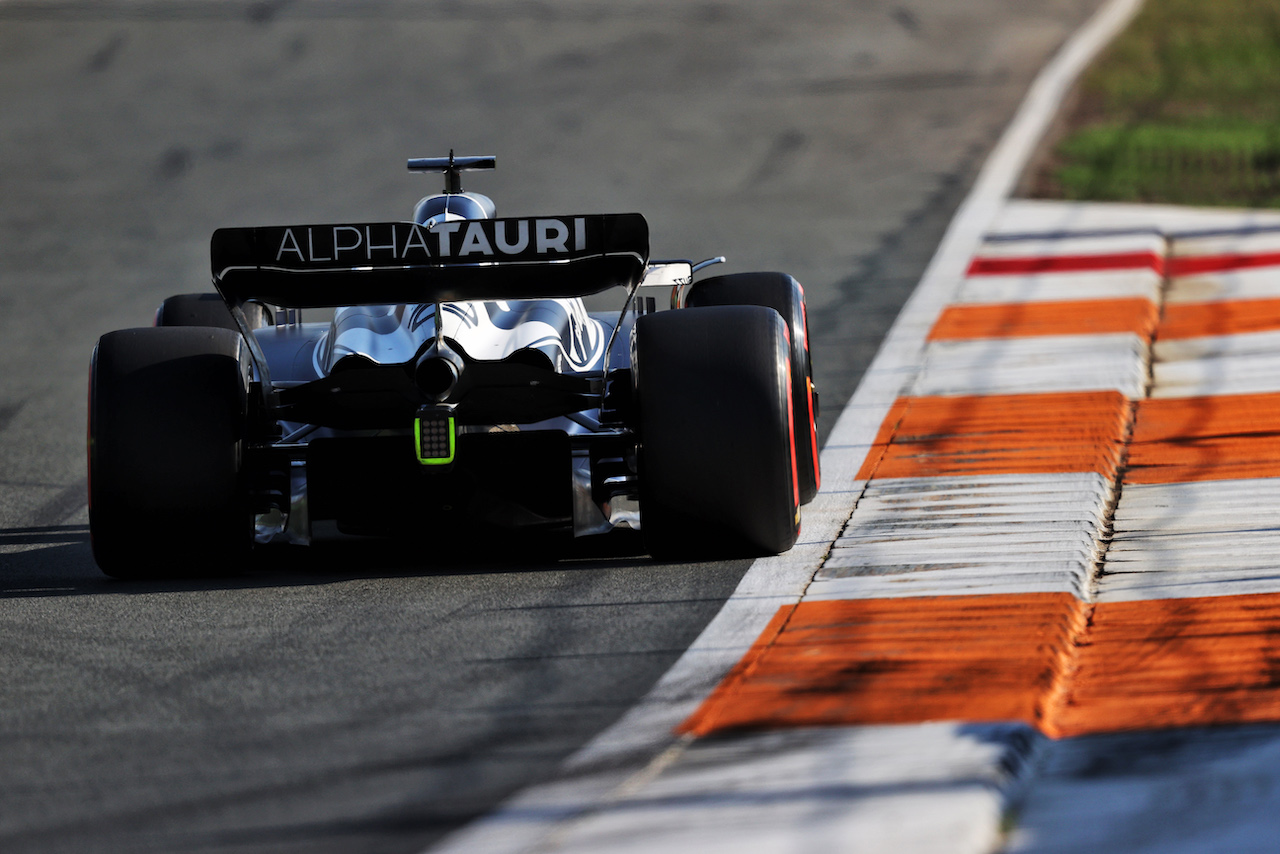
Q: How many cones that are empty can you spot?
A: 0